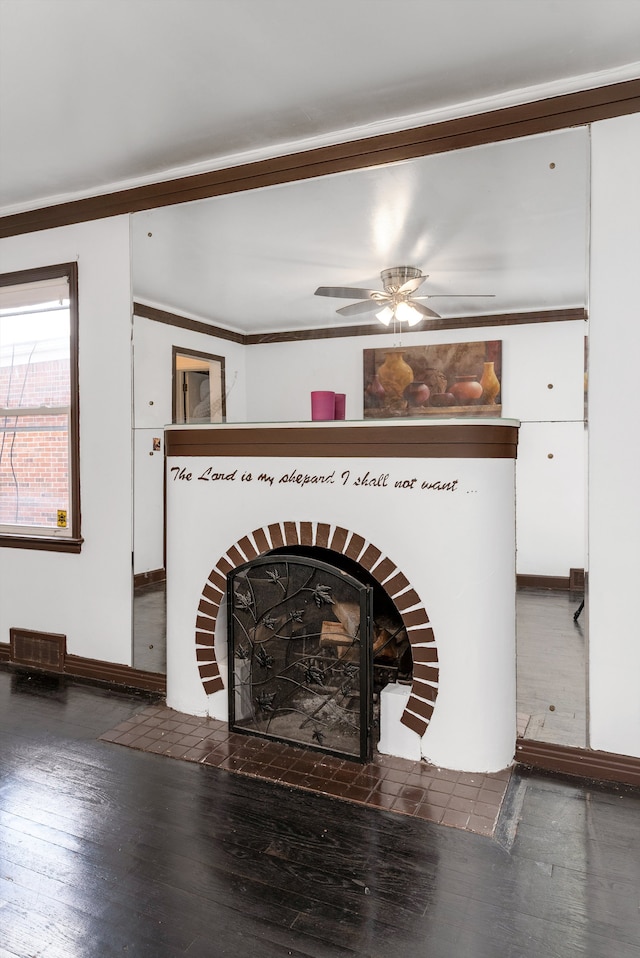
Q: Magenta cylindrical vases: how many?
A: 2